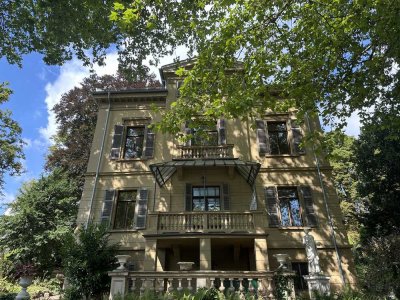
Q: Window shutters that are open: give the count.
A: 12